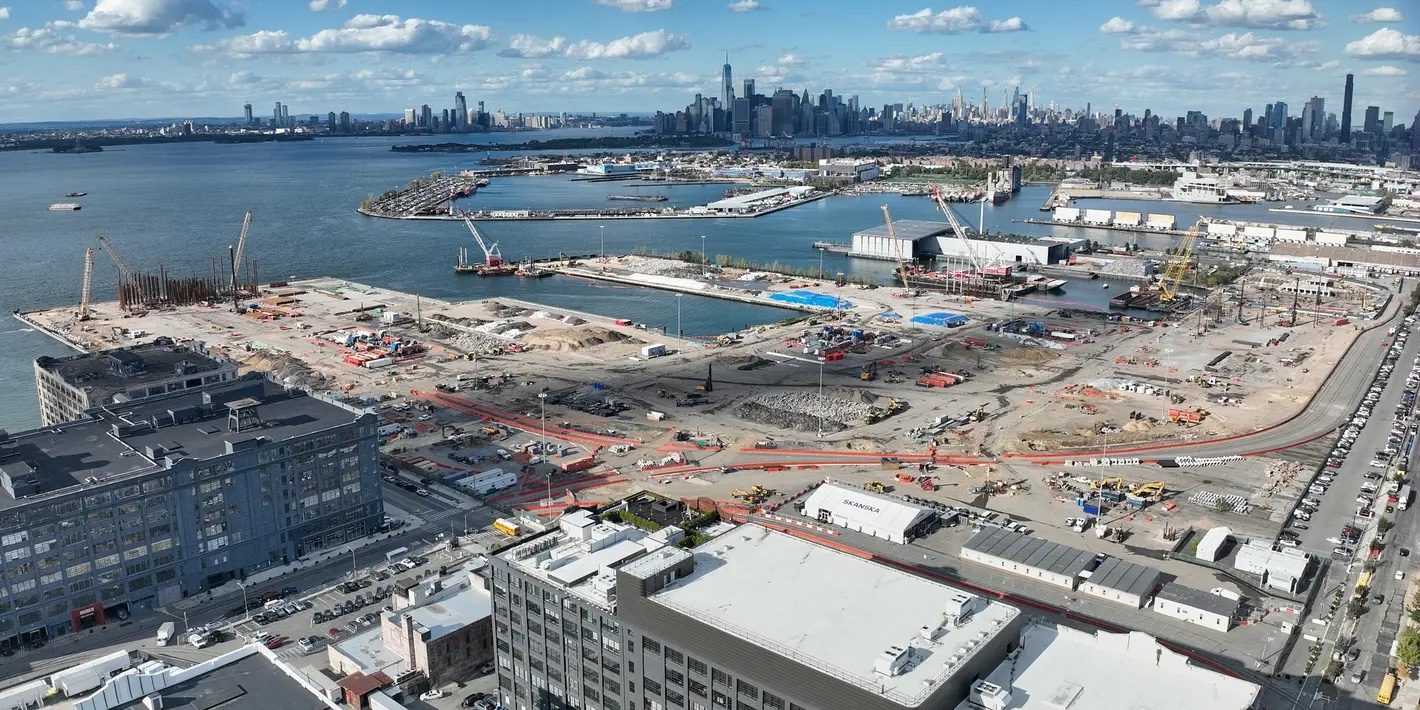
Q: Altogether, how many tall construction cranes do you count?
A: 7